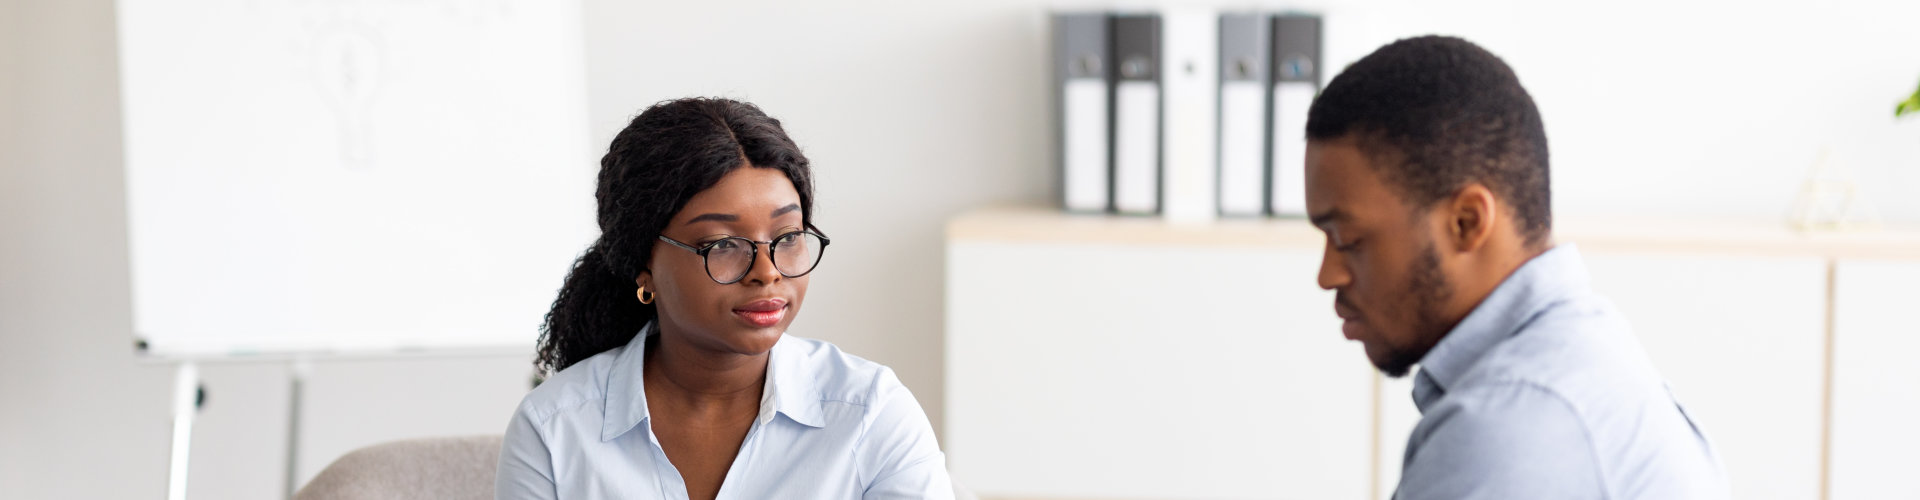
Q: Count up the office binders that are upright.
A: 5